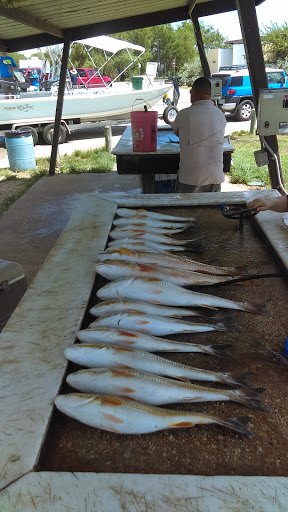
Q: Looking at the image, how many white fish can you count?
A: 15